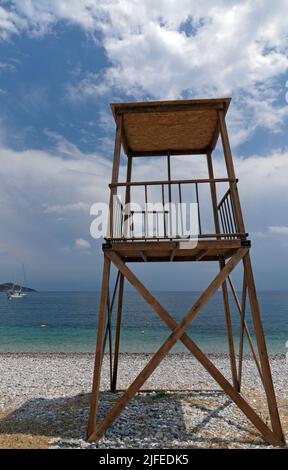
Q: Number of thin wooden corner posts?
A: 4